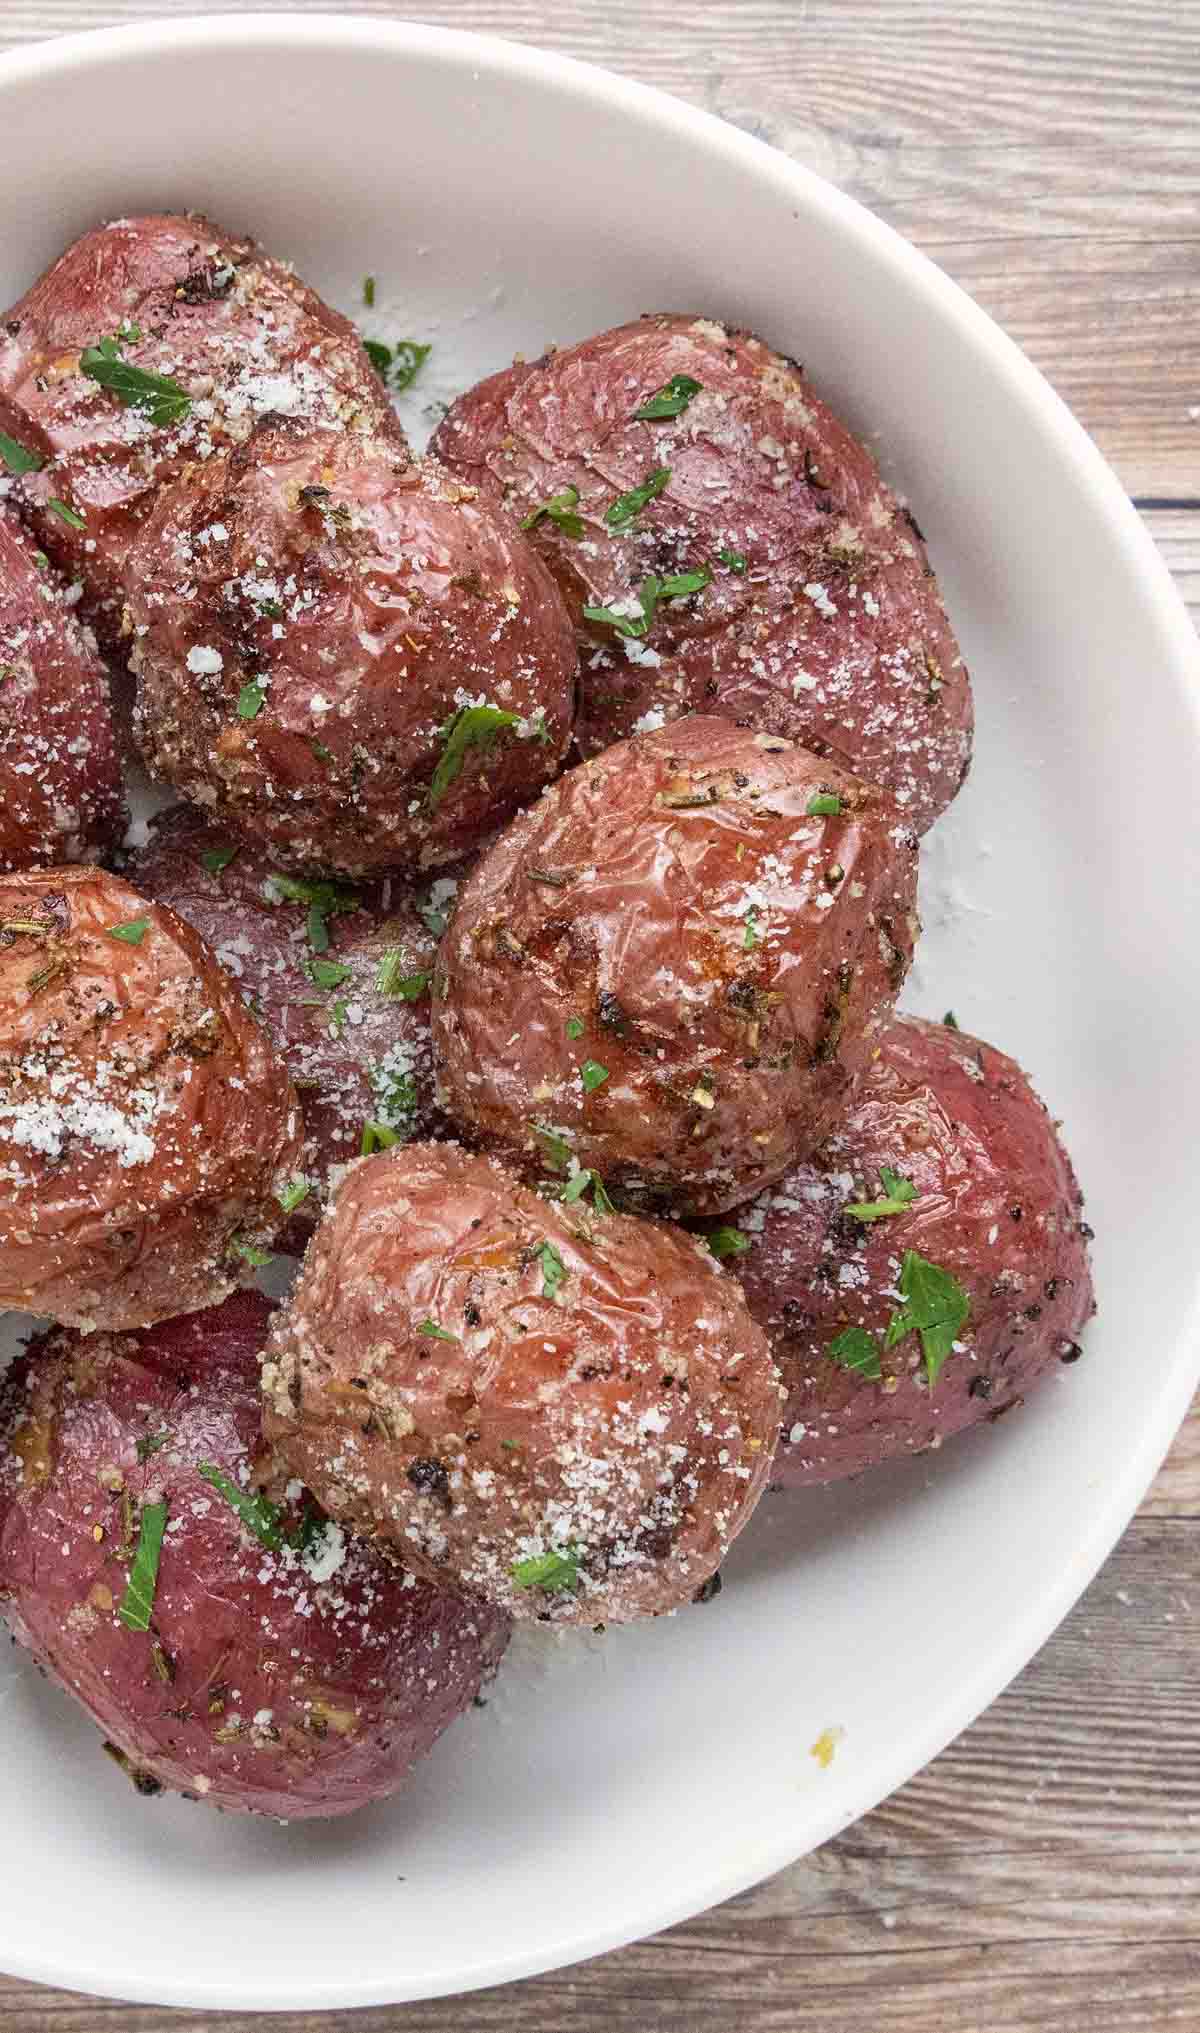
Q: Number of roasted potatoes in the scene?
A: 10